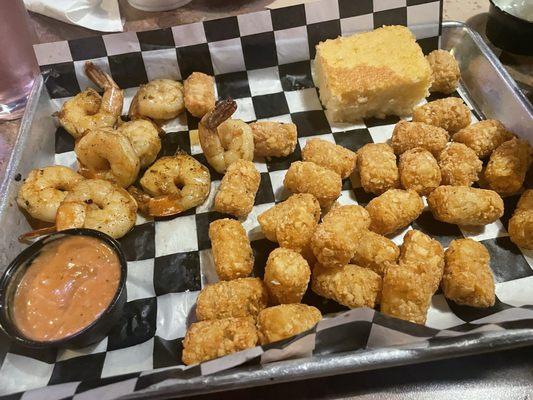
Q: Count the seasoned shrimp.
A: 8